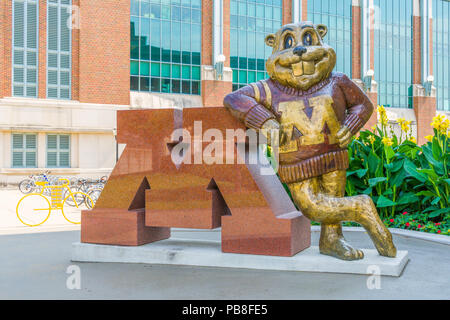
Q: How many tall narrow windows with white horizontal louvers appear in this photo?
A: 2